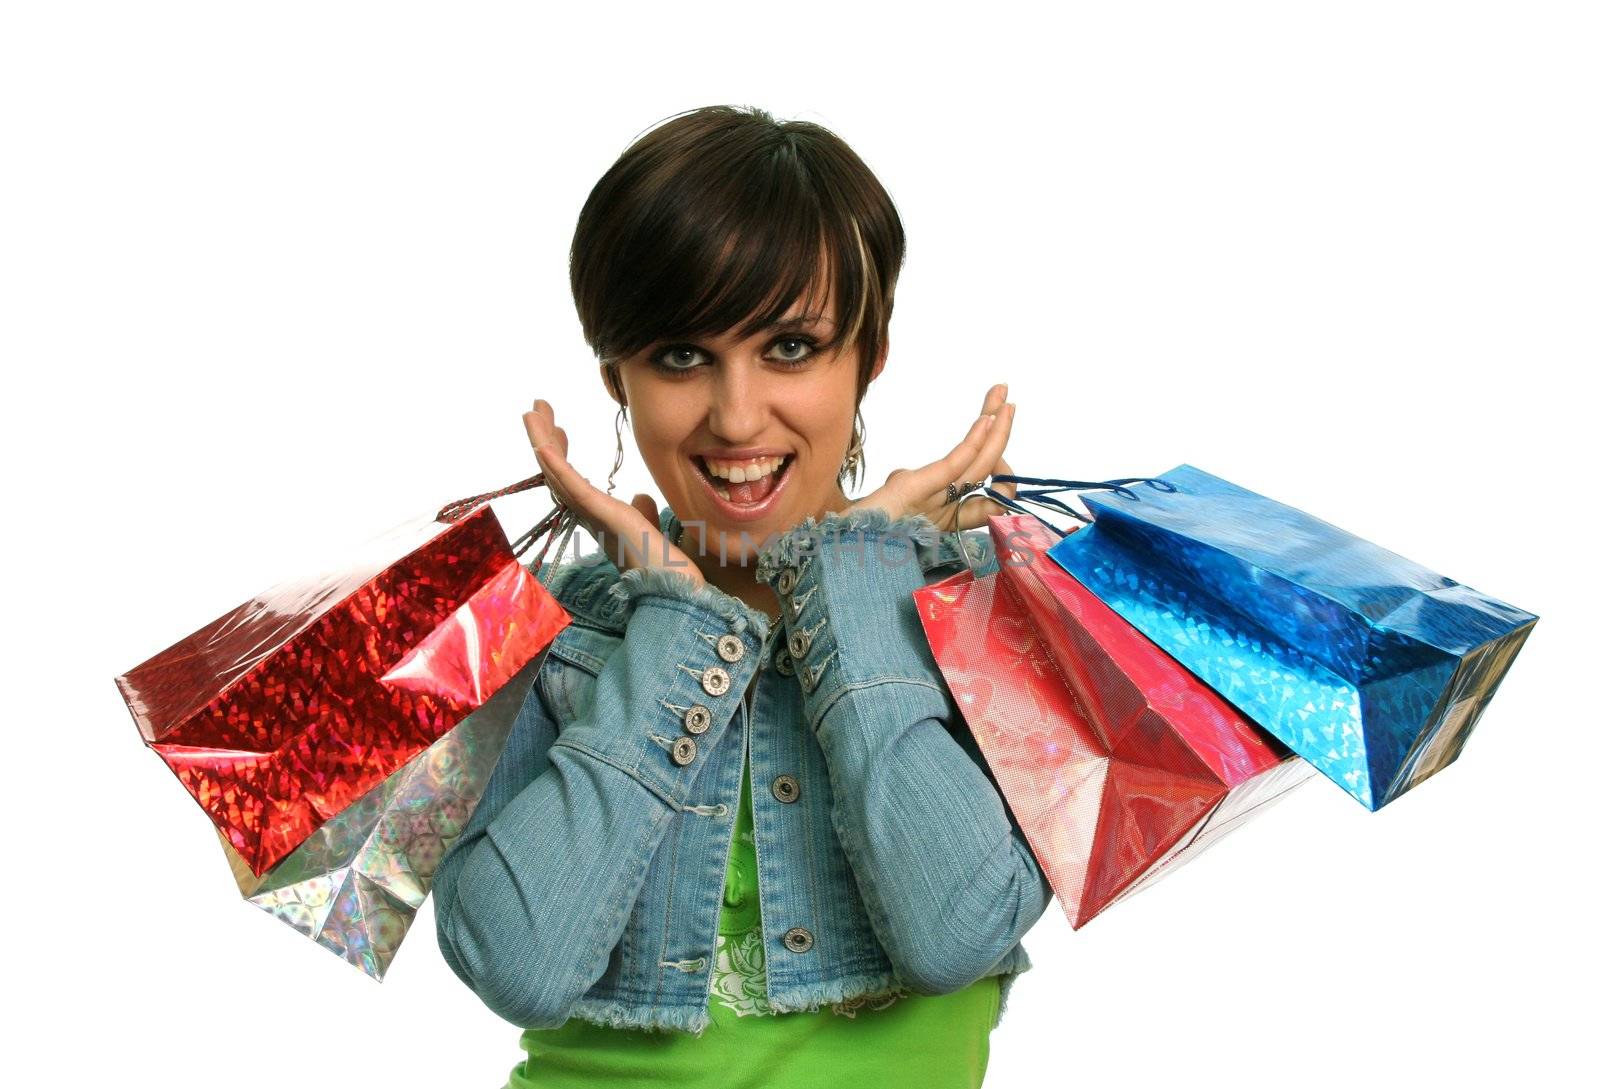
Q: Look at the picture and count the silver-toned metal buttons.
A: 11